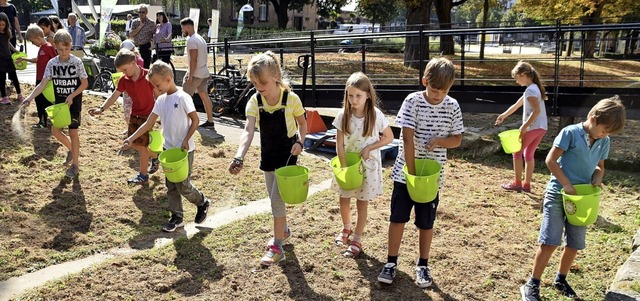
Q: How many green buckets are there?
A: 11